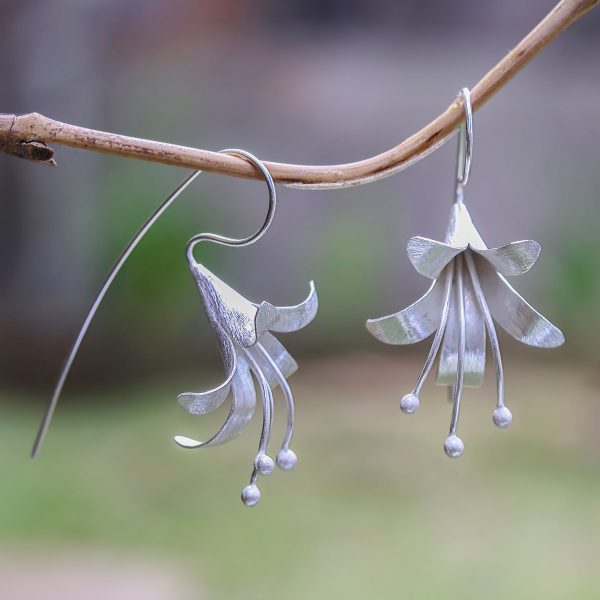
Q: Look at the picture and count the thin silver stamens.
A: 6